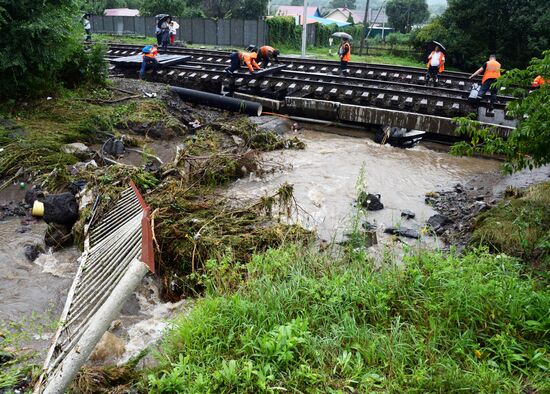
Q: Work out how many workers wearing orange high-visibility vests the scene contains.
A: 7